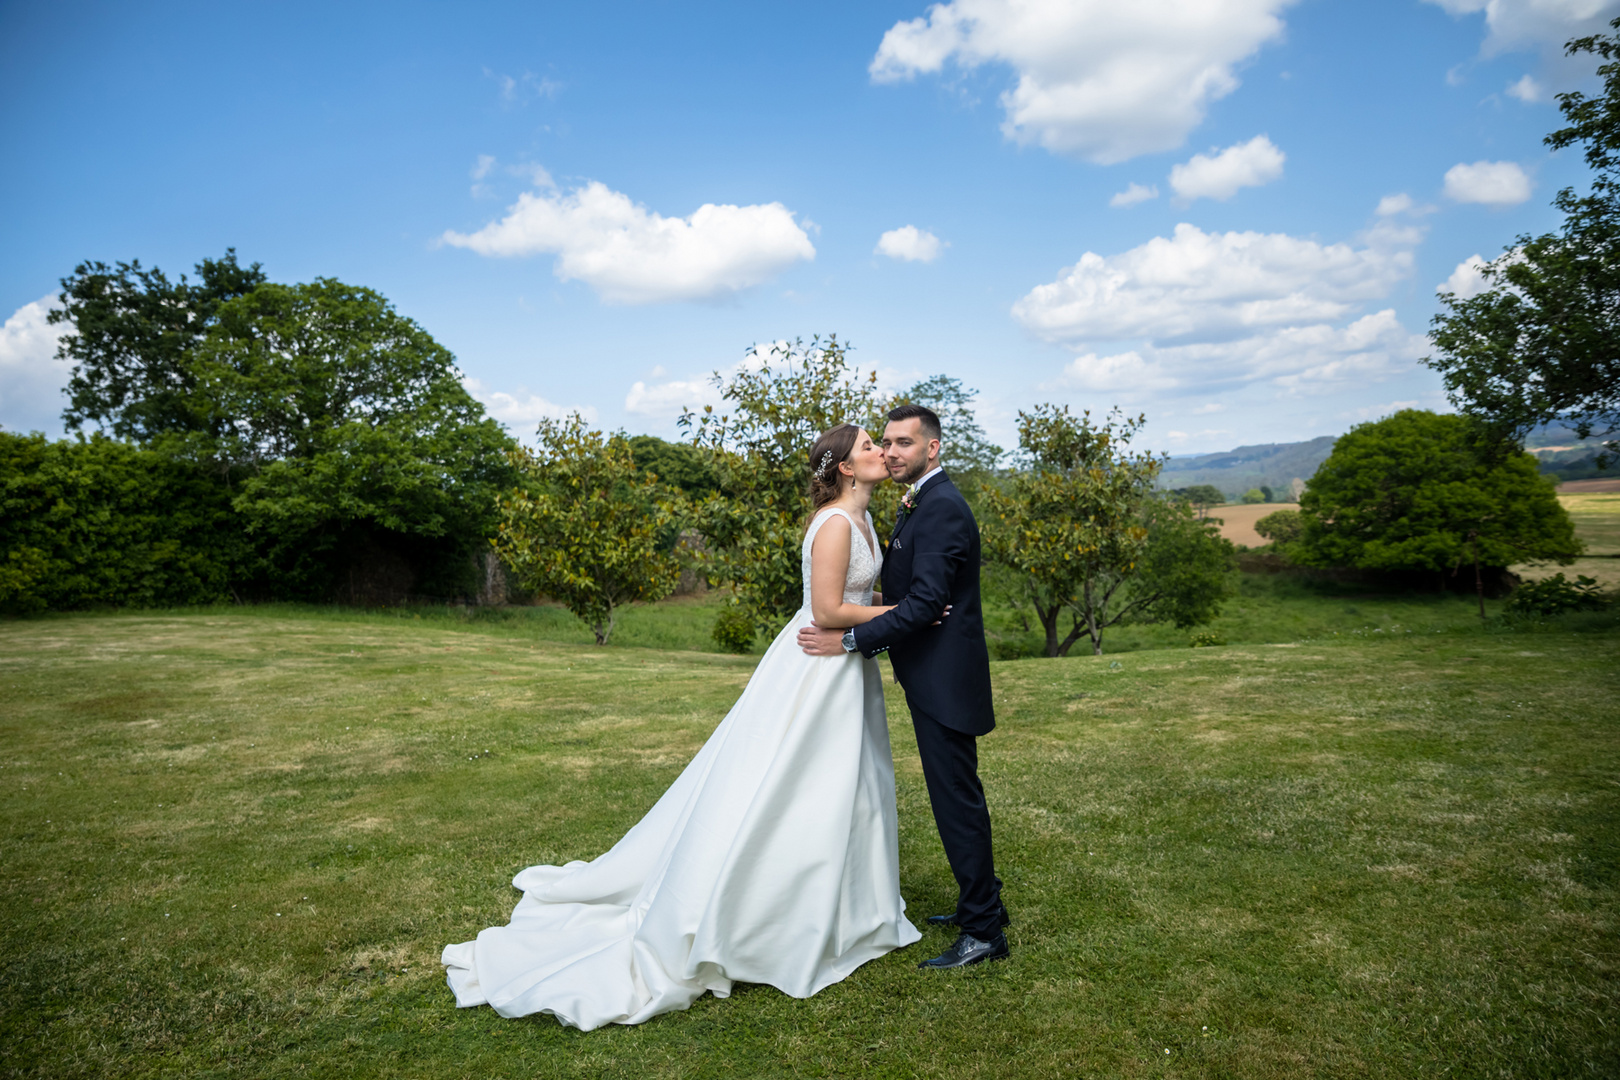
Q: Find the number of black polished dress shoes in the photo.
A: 2